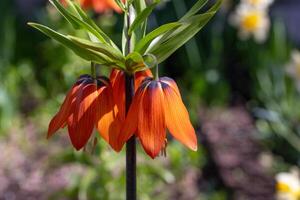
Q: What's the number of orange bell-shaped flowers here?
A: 3